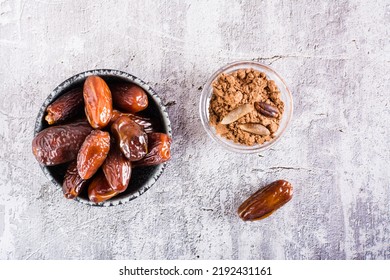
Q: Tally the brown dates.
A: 12